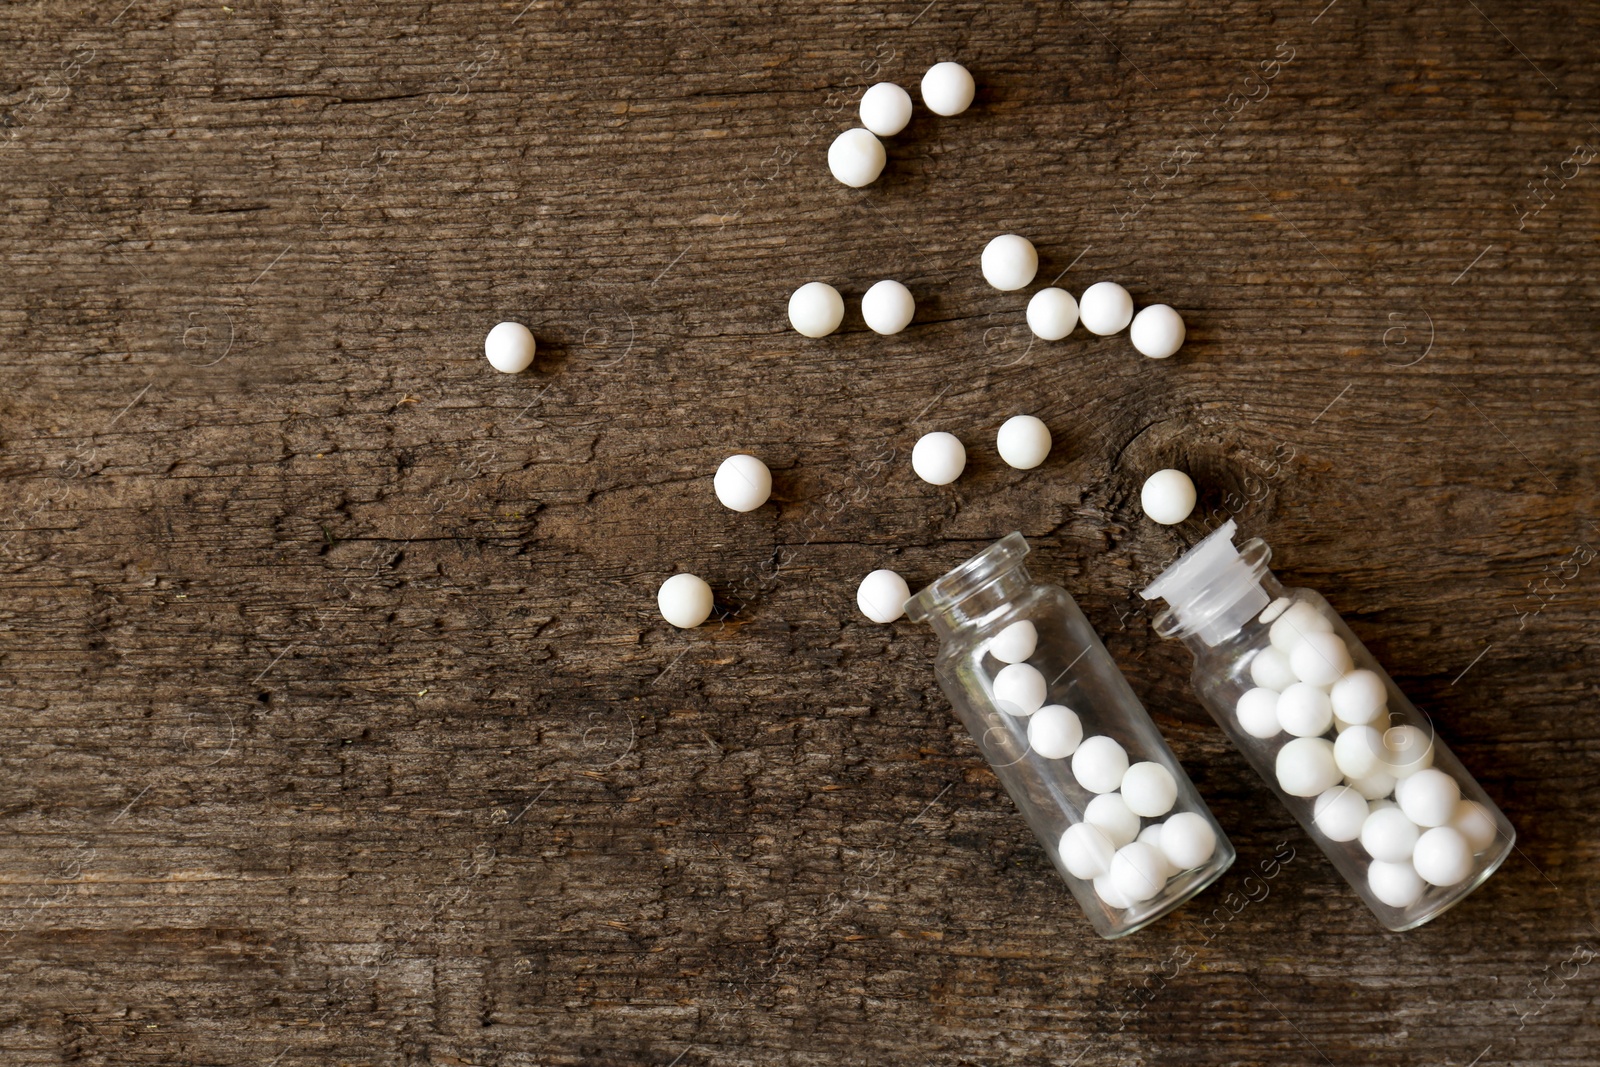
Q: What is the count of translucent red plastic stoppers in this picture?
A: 0